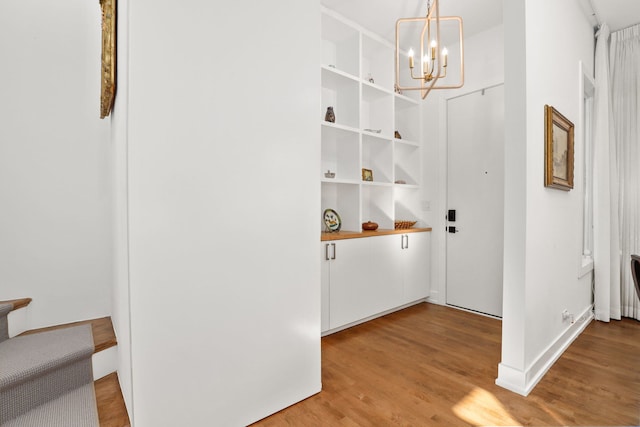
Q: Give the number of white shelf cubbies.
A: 12